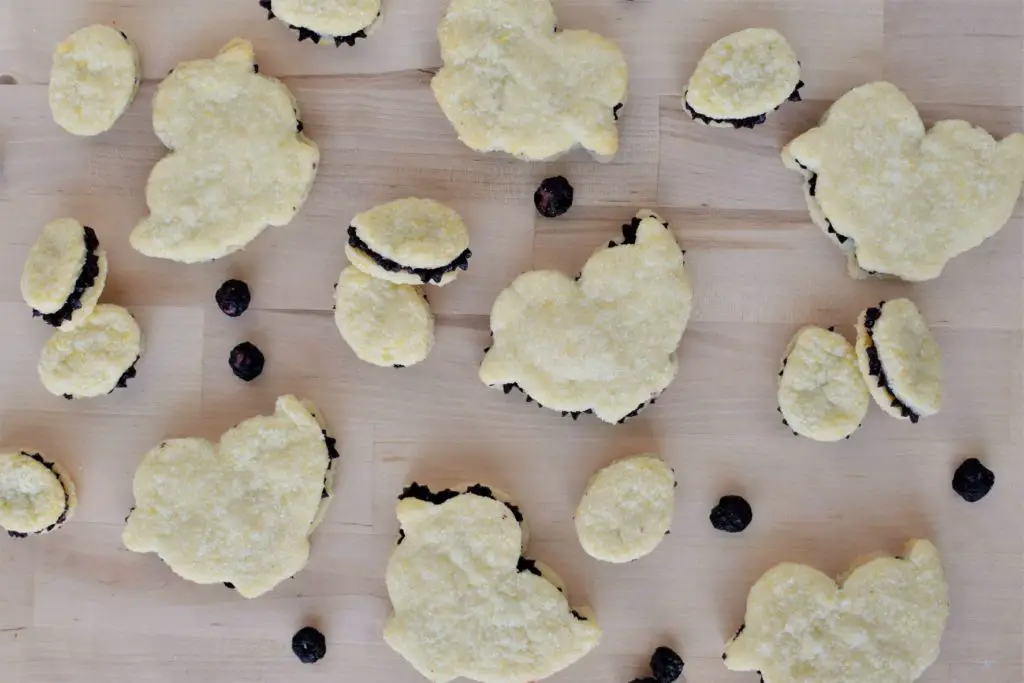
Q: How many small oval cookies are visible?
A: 11